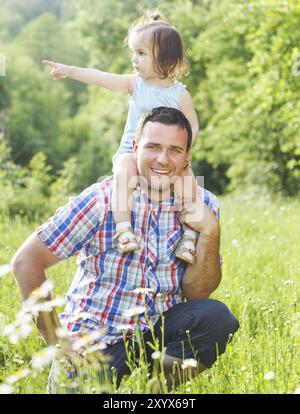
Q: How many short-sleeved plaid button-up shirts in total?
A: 1